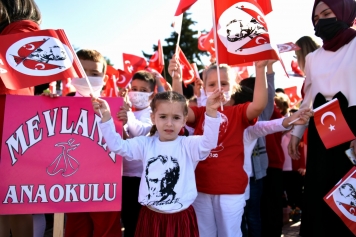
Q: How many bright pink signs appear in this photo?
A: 1